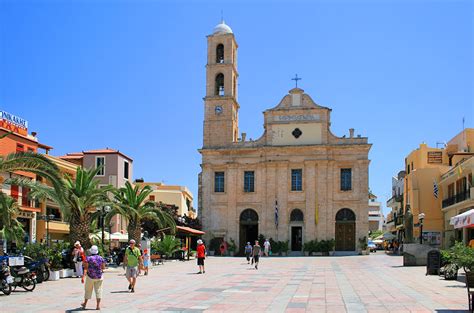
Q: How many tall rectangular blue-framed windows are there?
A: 4